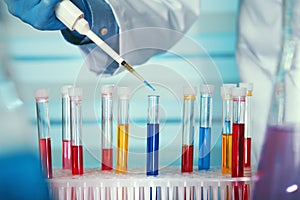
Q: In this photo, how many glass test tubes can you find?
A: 11